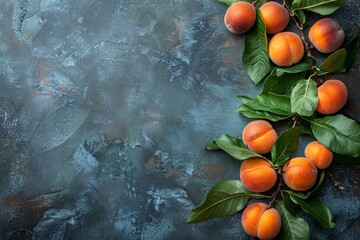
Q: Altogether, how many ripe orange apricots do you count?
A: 10